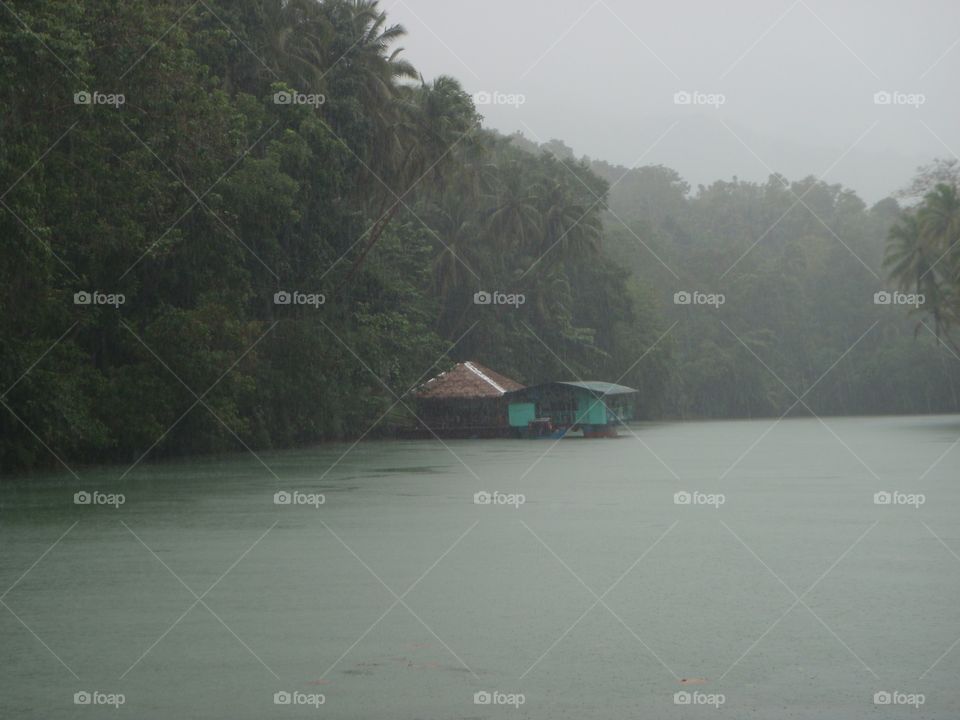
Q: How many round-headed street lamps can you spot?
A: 0